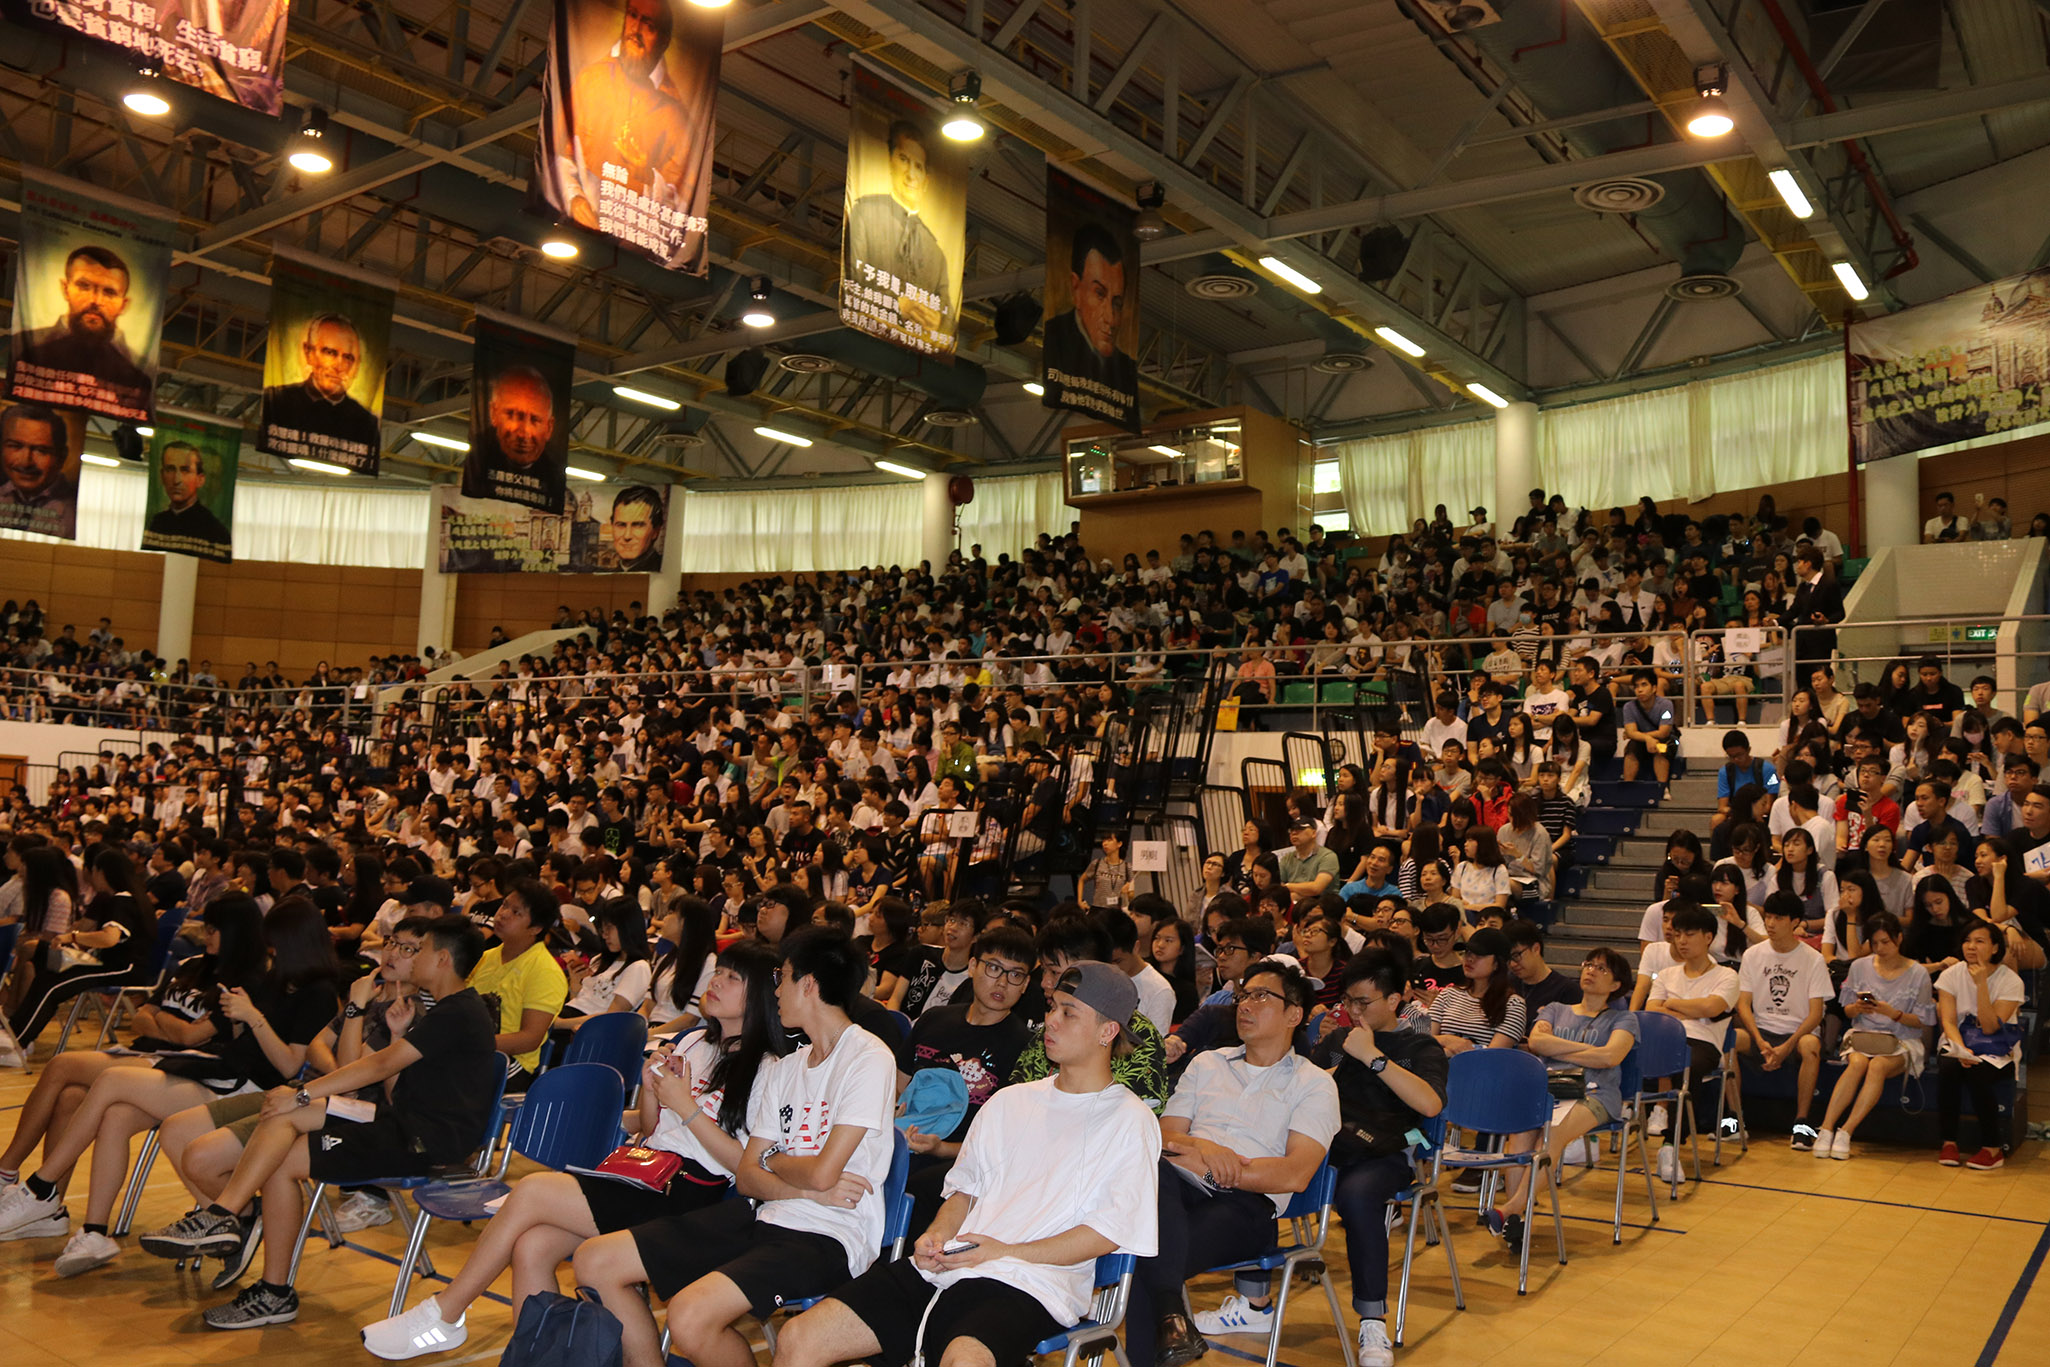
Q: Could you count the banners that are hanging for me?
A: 11